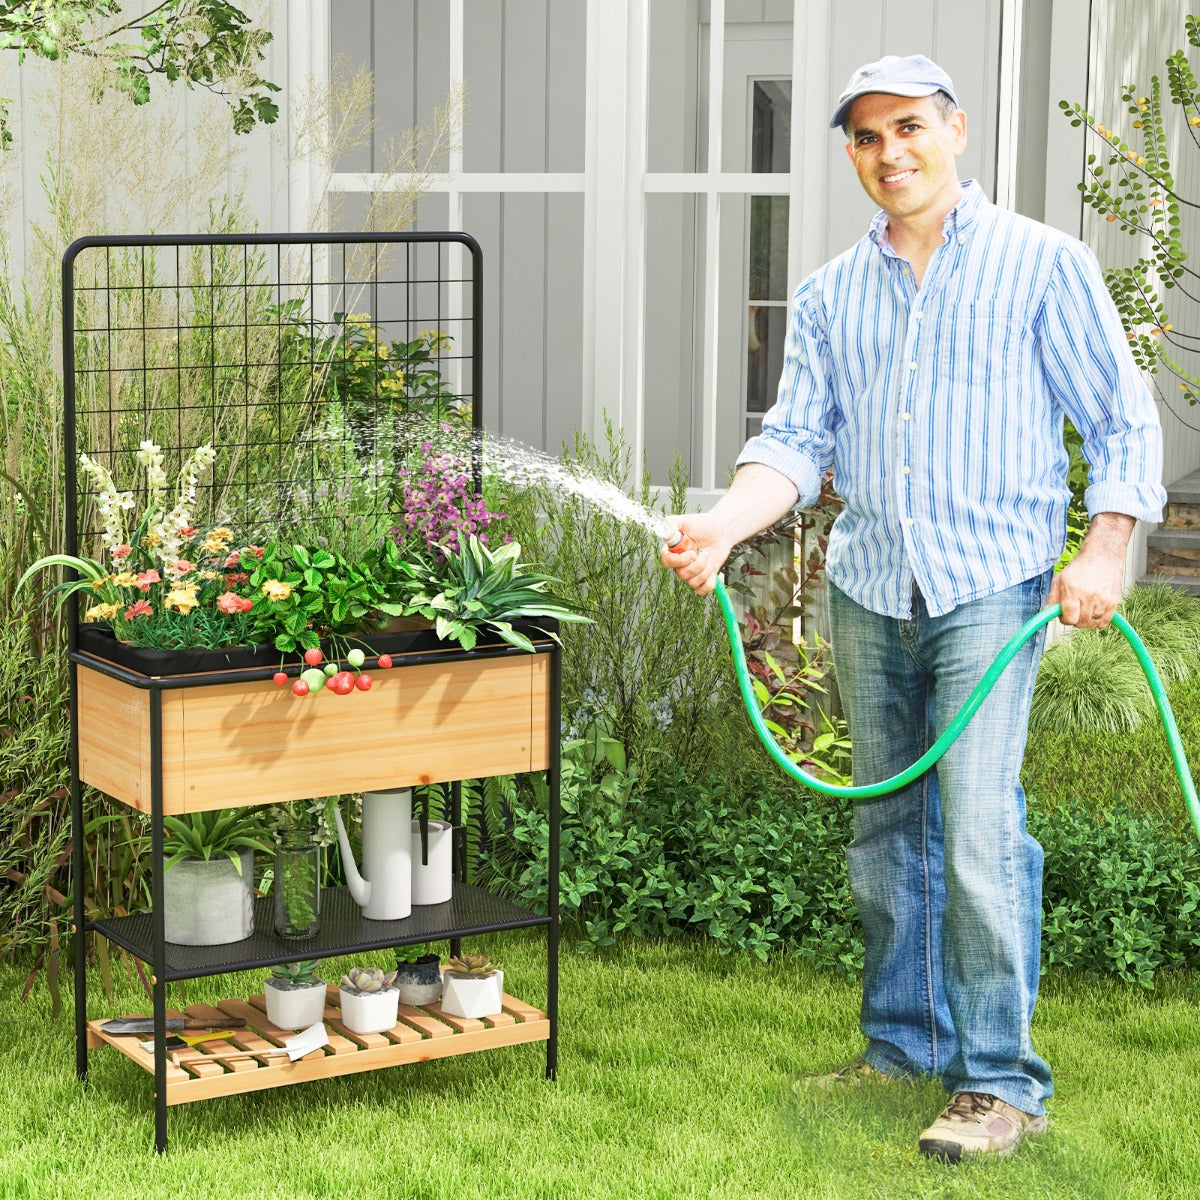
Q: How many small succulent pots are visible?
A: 4